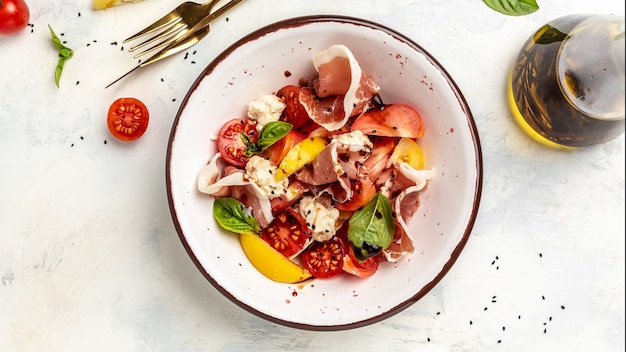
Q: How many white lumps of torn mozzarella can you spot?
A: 4